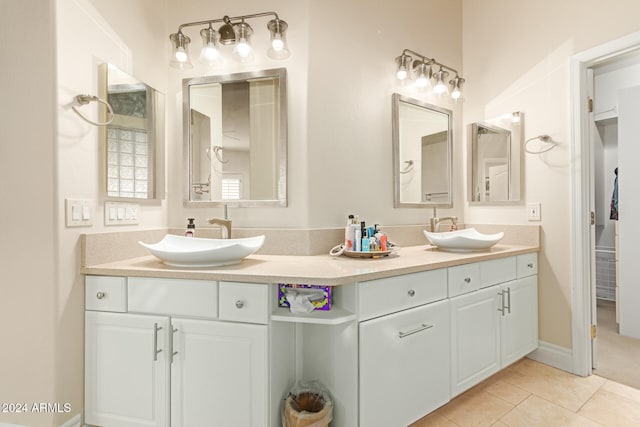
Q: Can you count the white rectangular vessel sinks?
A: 2